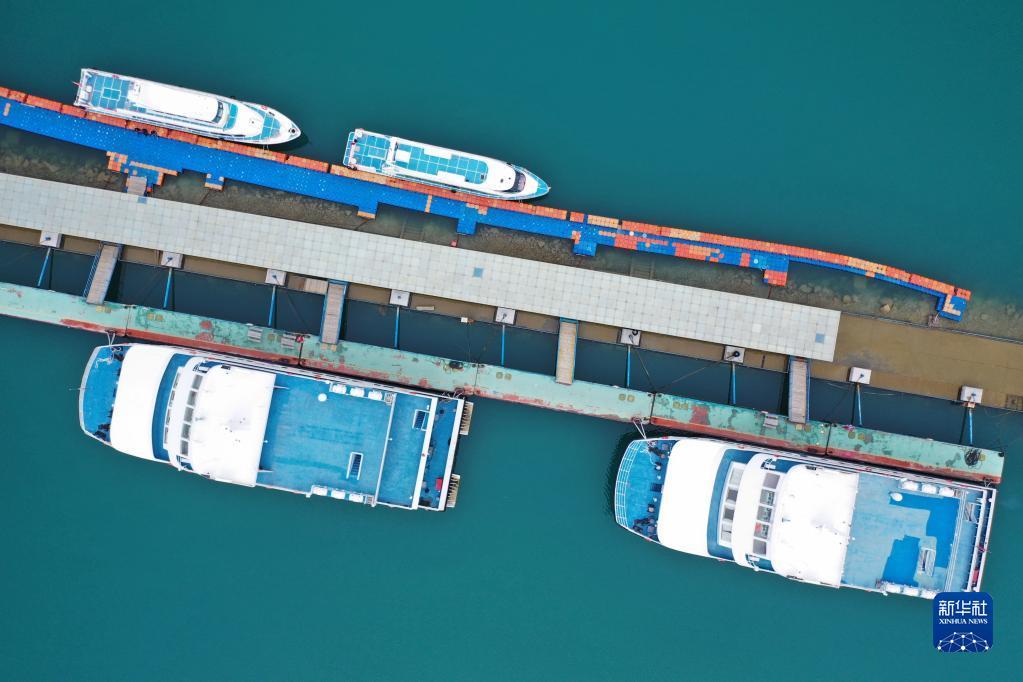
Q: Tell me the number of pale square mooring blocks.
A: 9